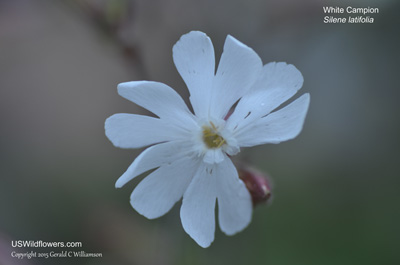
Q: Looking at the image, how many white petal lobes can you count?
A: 10